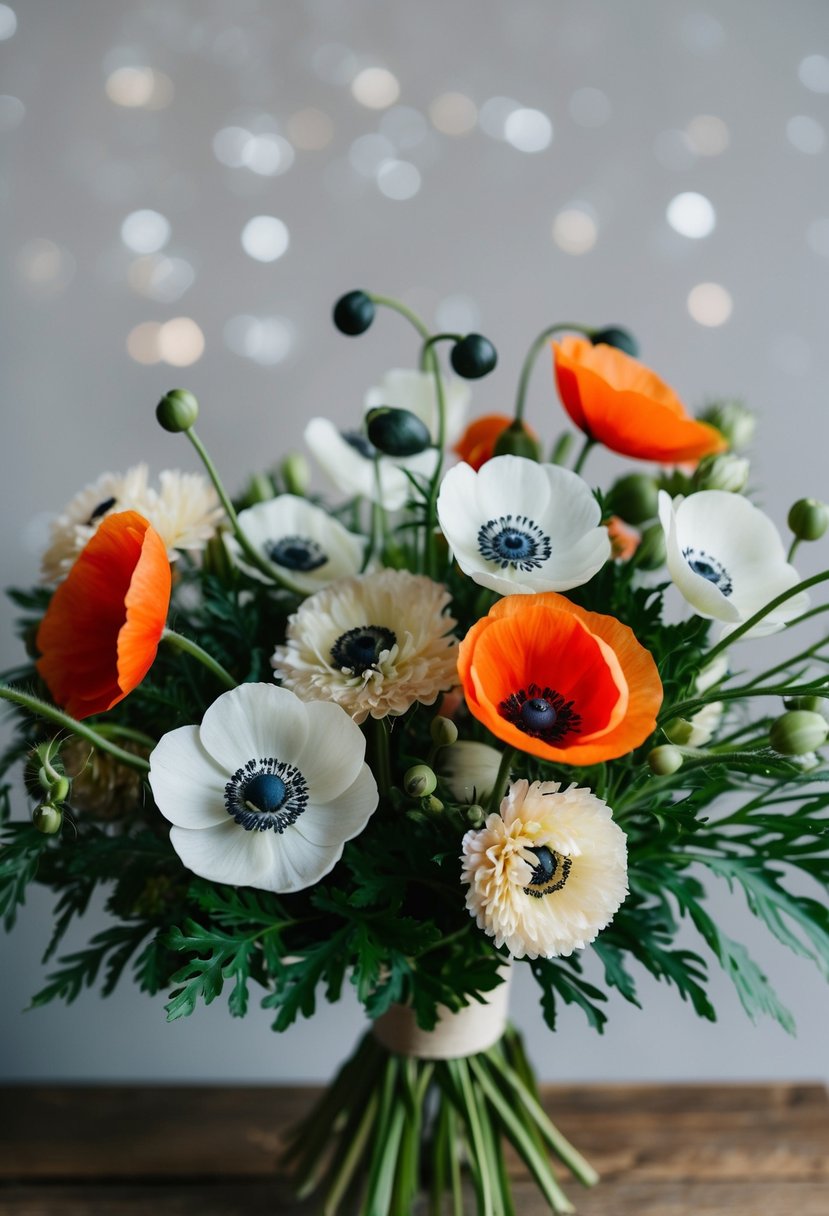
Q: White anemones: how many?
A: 5